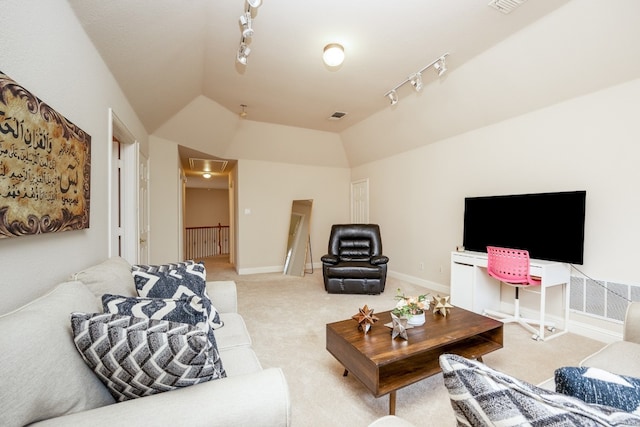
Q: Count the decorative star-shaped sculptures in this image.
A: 3